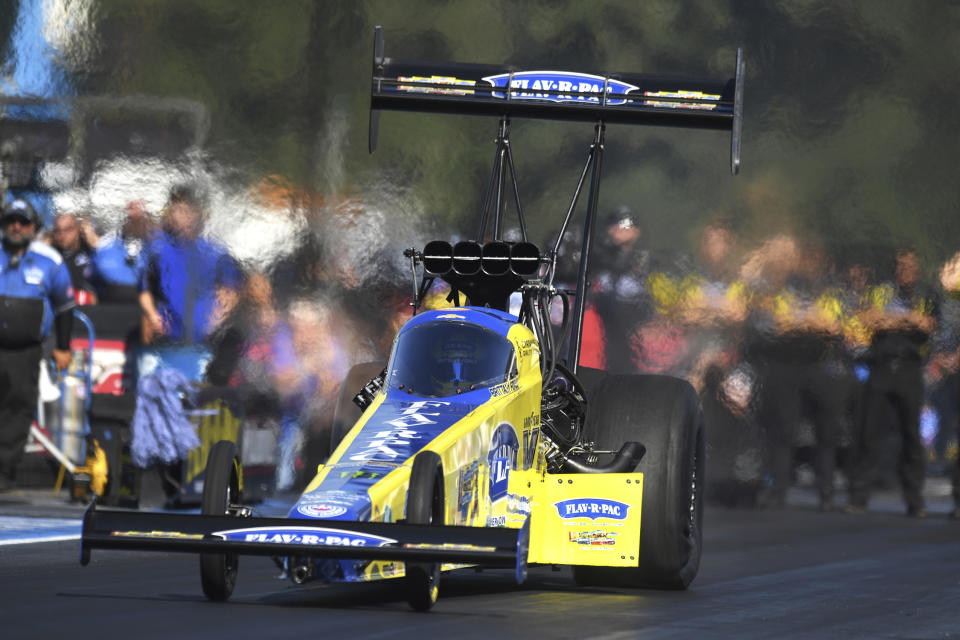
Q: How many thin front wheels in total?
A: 2